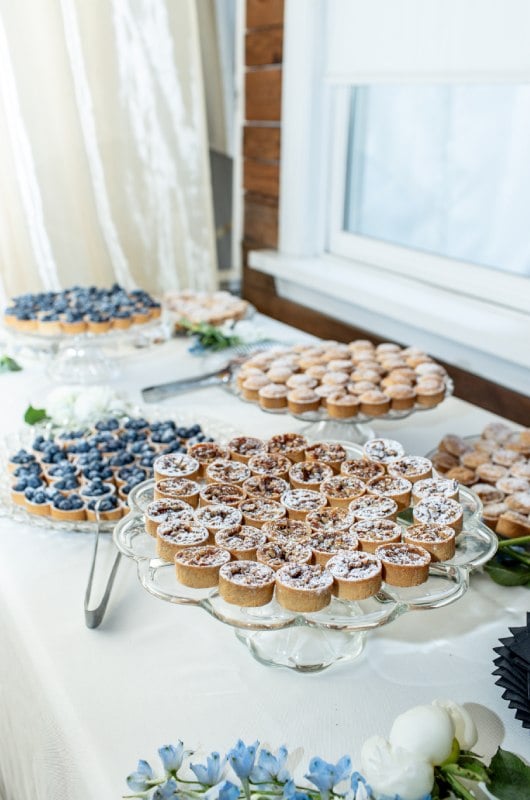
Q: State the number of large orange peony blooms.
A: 0